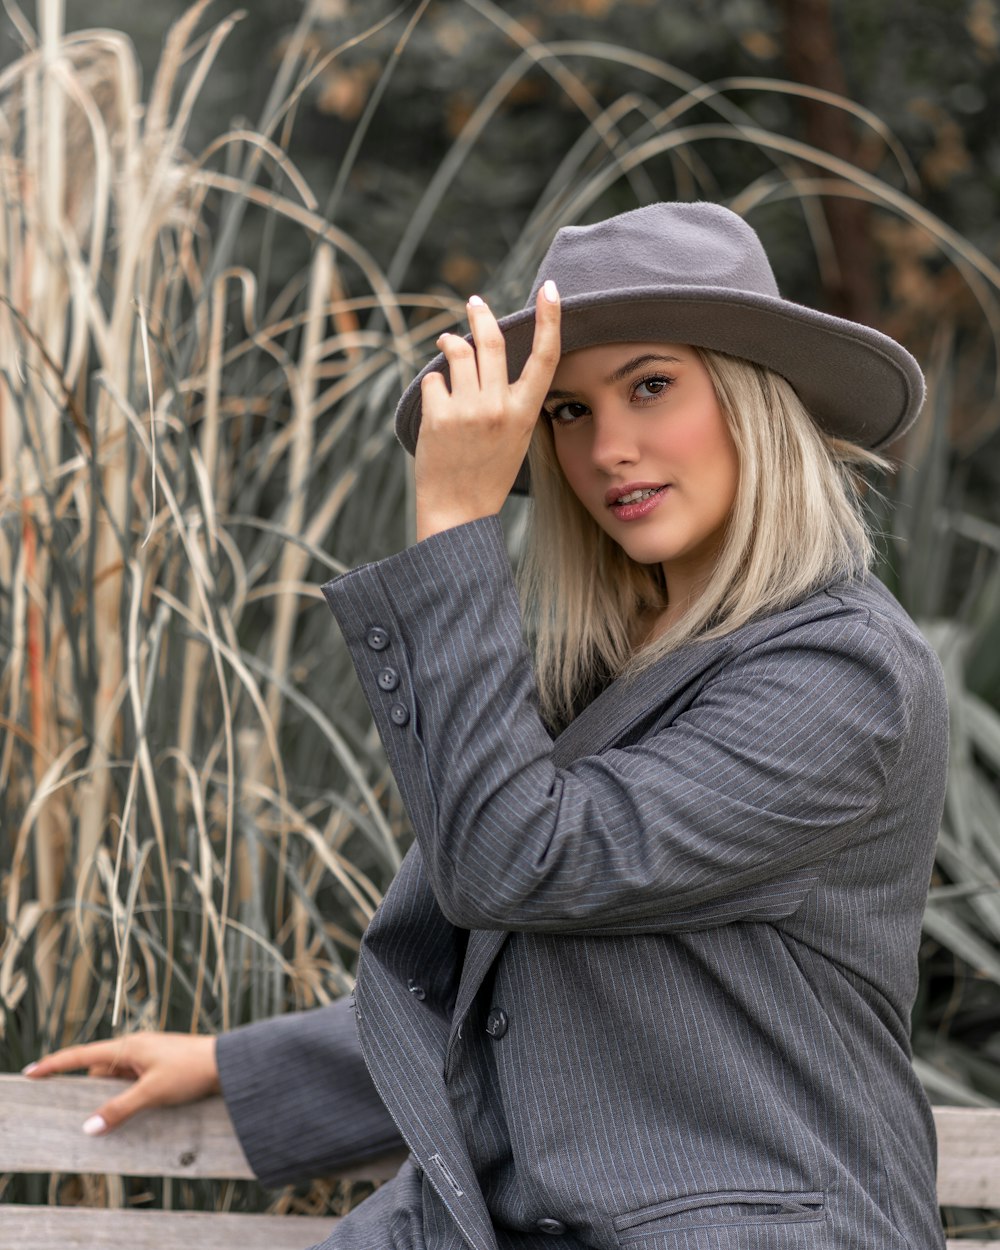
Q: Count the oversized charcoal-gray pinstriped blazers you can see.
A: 1